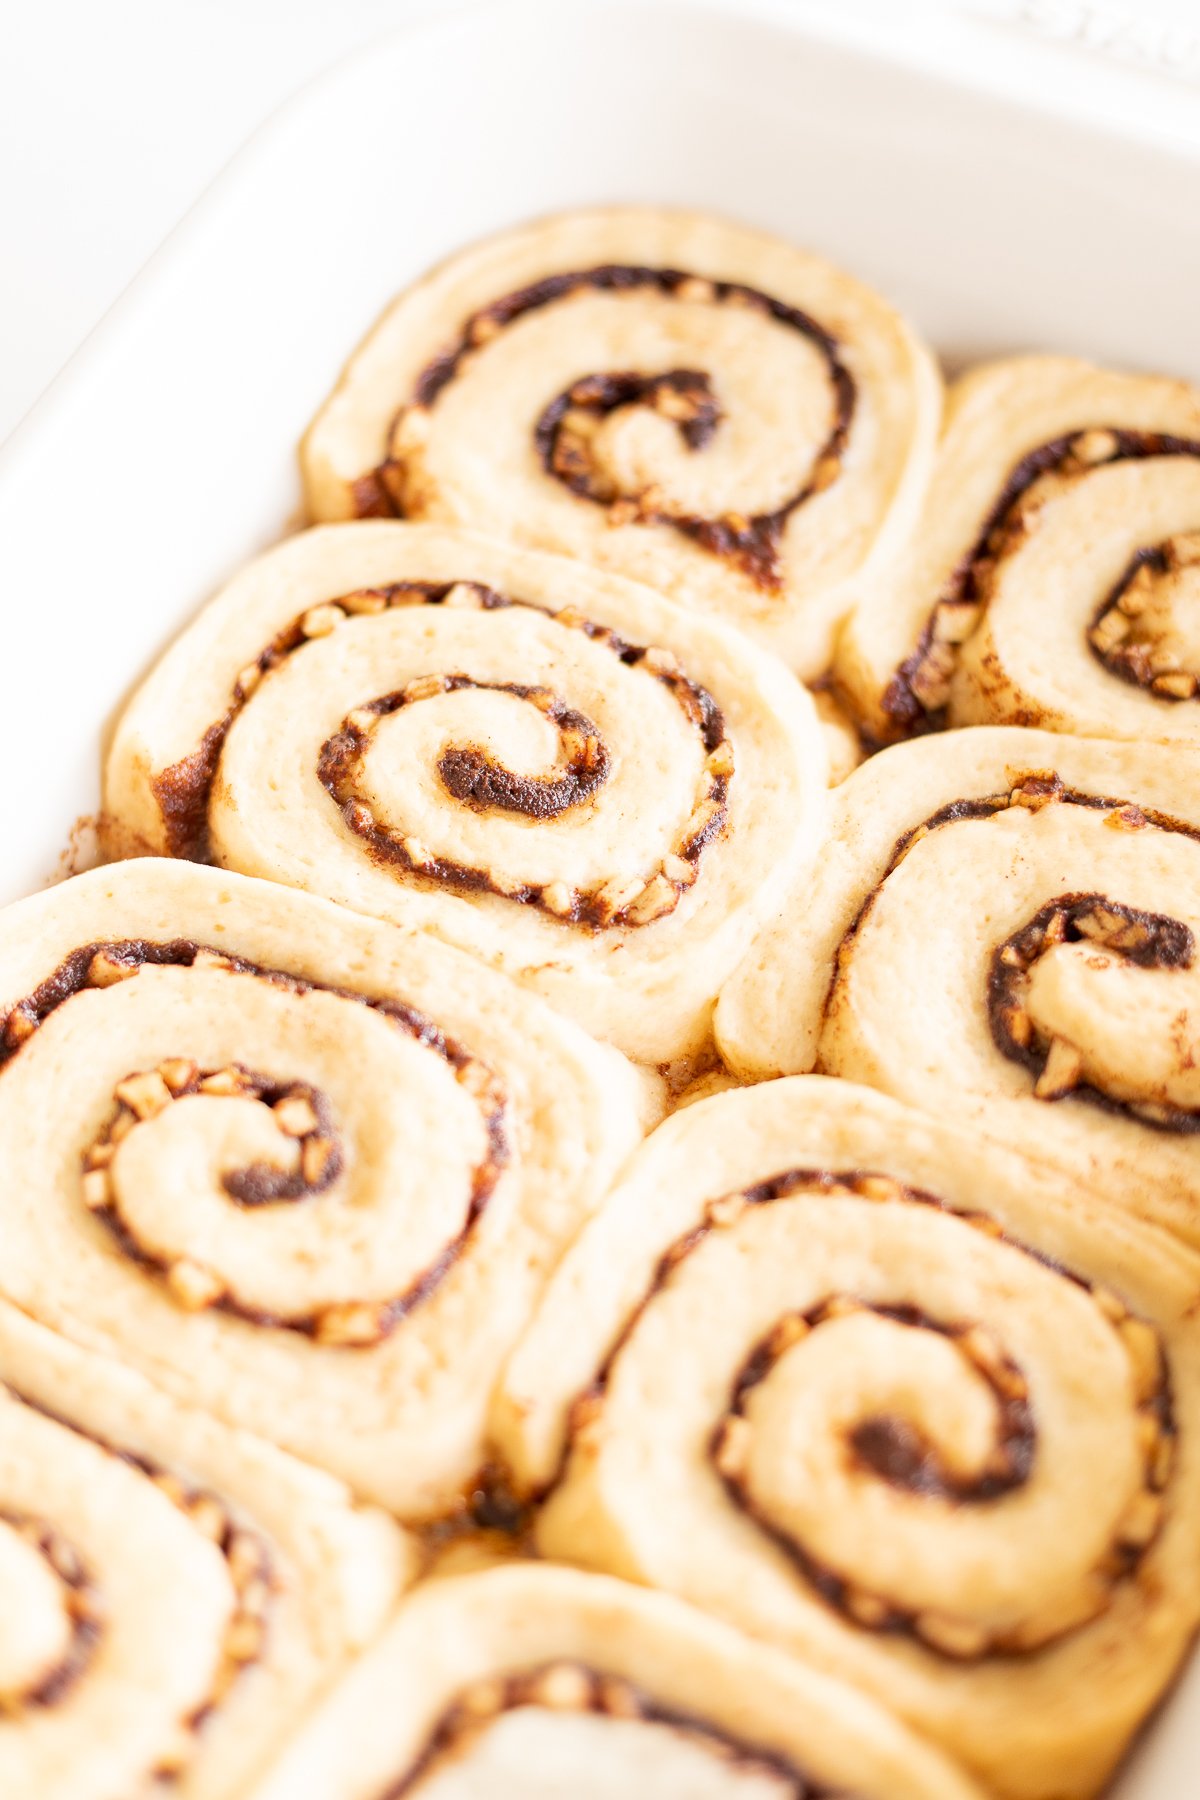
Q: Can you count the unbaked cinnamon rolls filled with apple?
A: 8